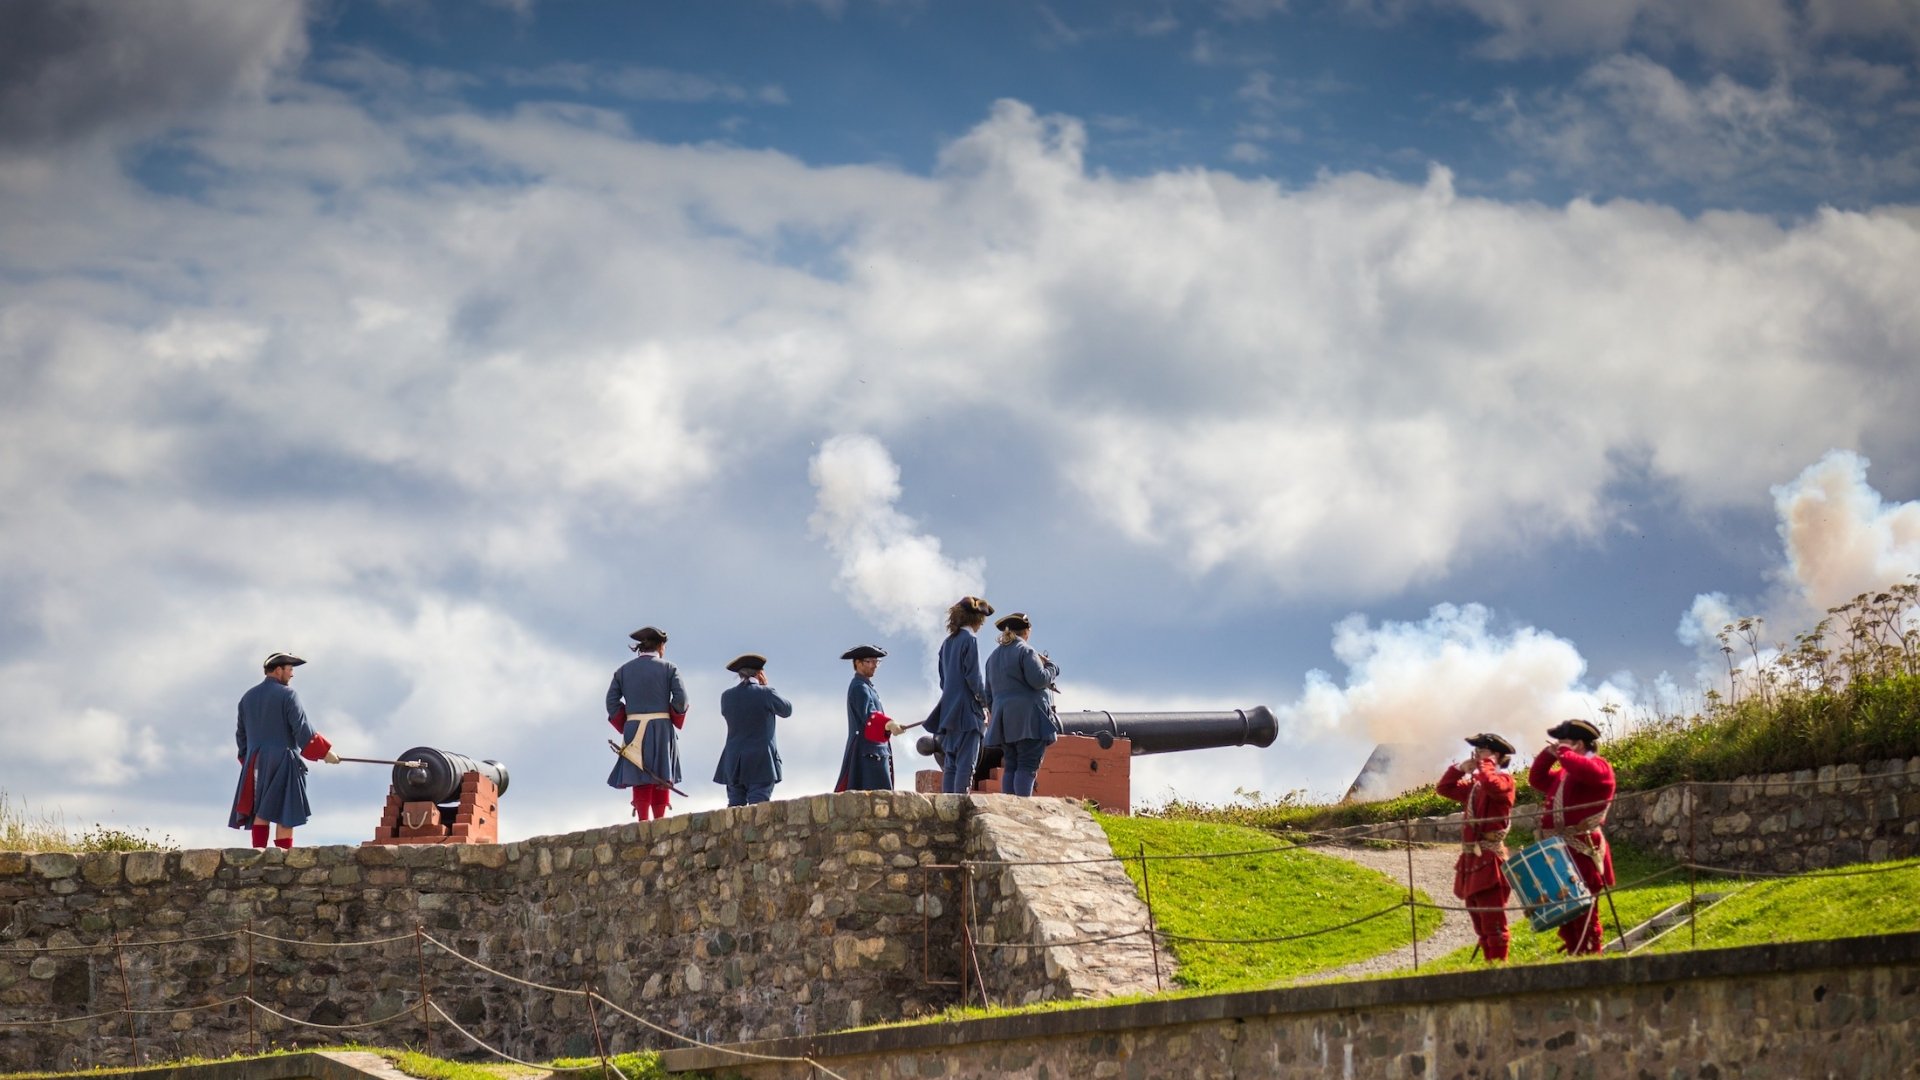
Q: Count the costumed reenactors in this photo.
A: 8